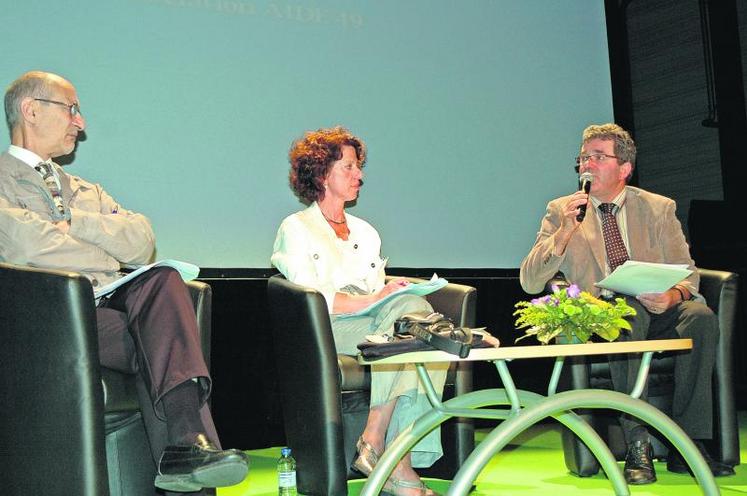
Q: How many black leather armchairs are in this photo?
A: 3